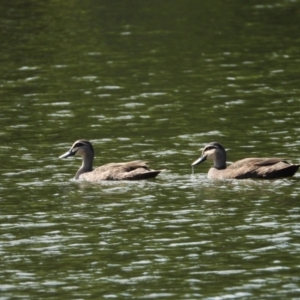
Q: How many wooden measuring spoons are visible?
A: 0